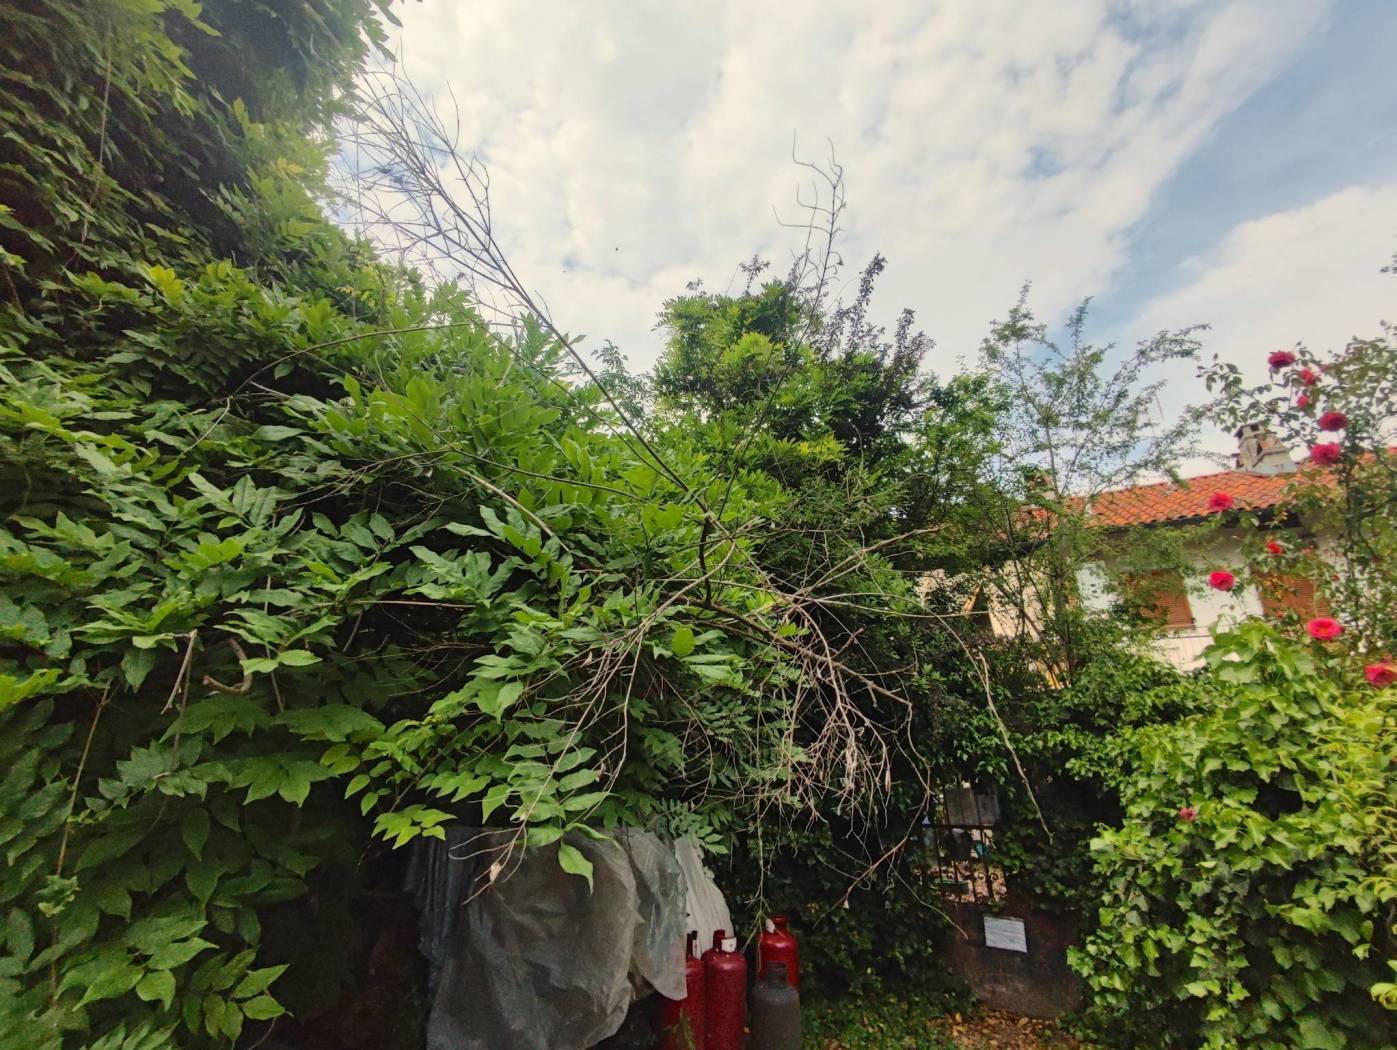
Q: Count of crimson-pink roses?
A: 11